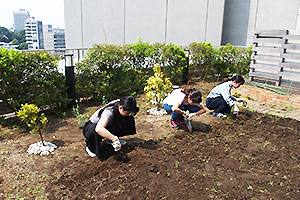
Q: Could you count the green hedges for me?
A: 3